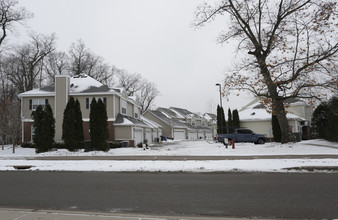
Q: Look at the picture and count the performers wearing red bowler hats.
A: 0